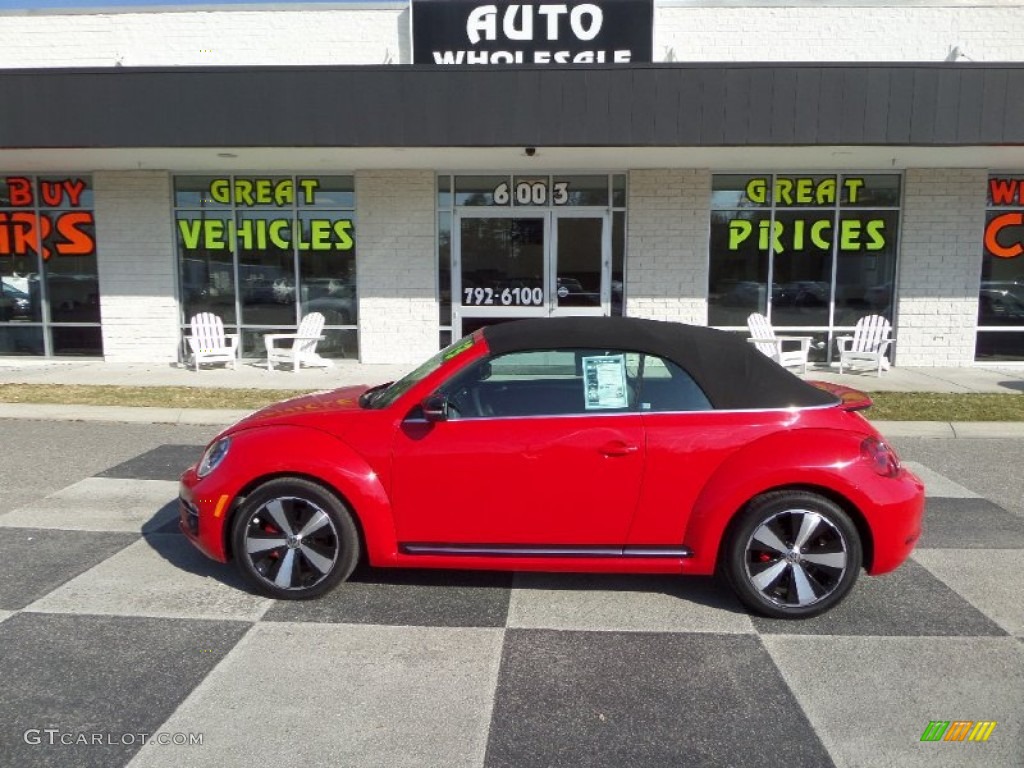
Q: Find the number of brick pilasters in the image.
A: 4